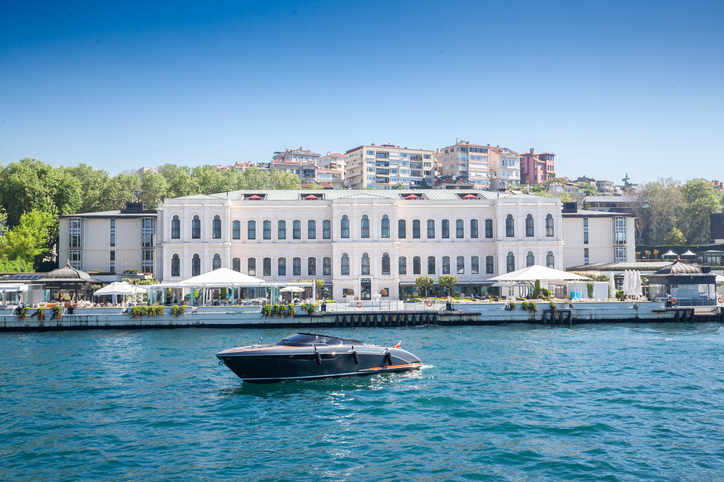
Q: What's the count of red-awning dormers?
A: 4